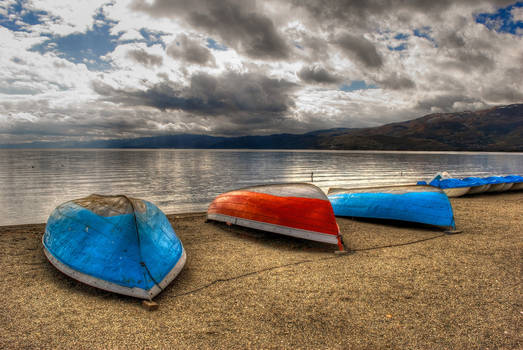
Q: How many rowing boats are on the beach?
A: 3